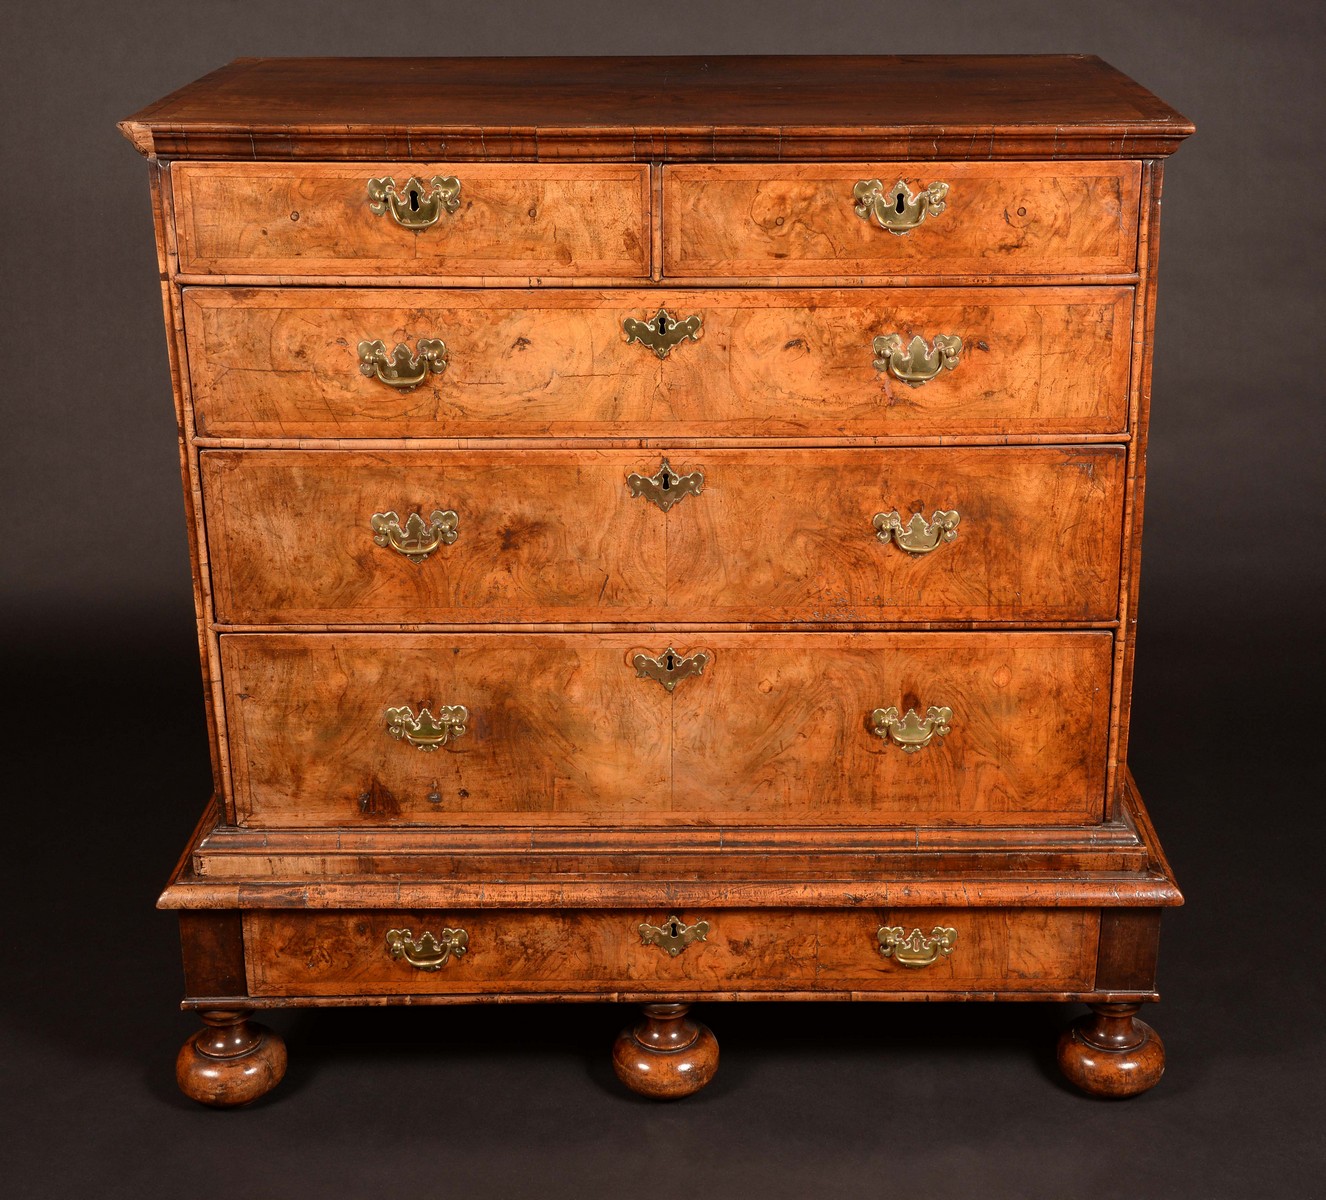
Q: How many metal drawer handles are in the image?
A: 10